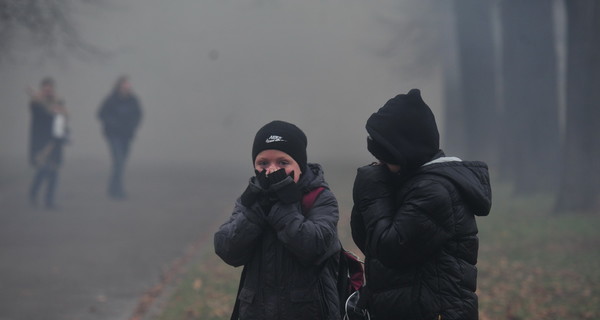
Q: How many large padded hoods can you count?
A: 1